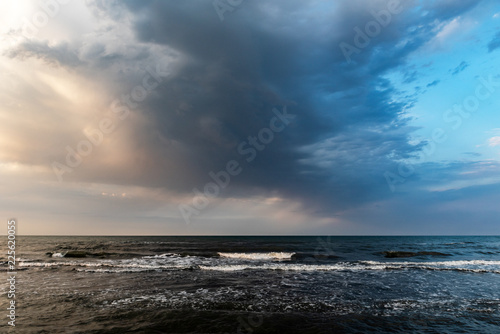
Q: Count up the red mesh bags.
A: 0